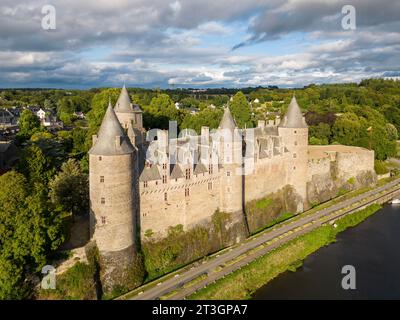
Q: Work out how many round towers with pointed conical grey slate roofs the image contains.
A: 4